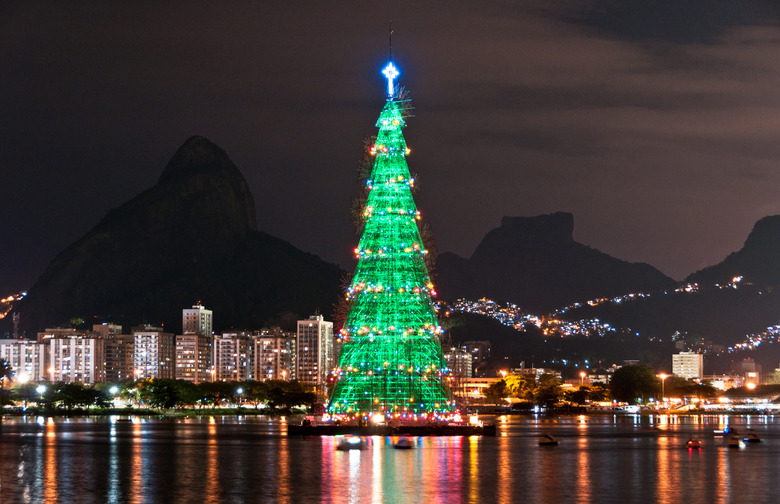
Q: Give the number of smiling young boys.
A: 0